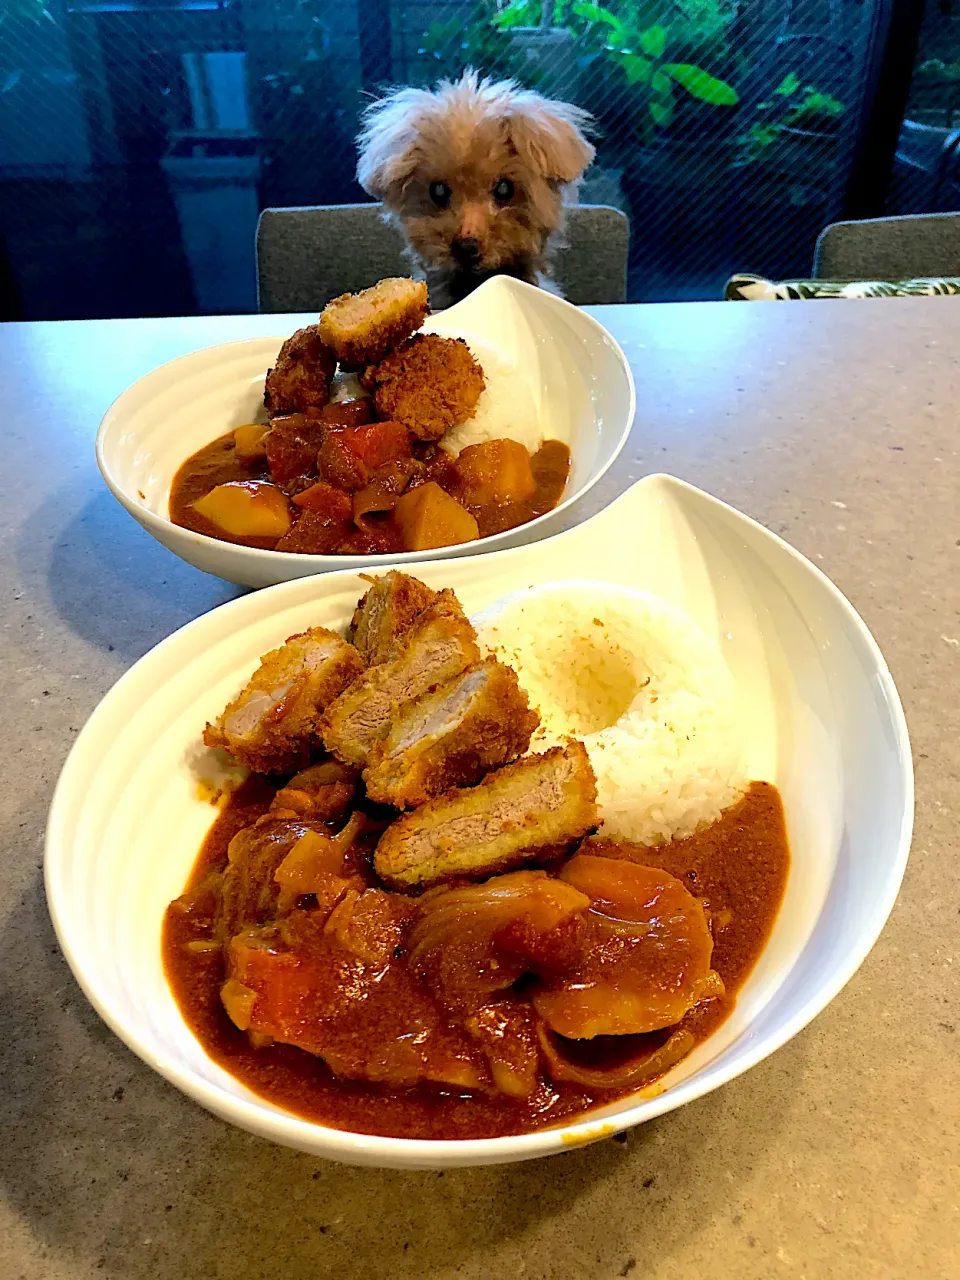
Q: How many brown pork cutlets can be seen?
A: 8